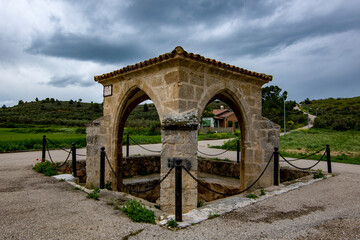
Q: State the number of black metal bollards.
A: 8